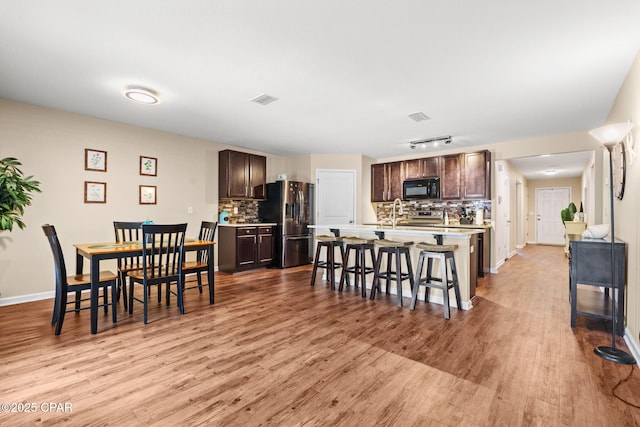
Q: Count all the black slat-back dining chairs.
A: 4